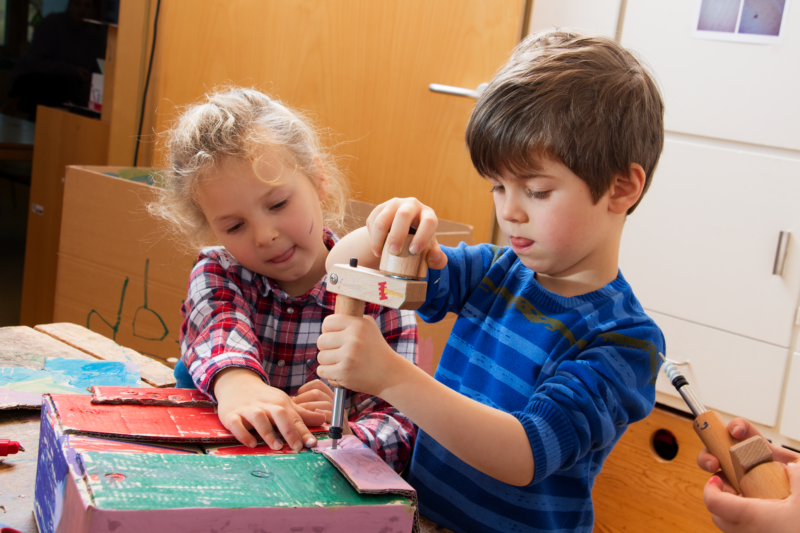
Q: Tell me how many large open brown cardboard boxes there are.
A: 1